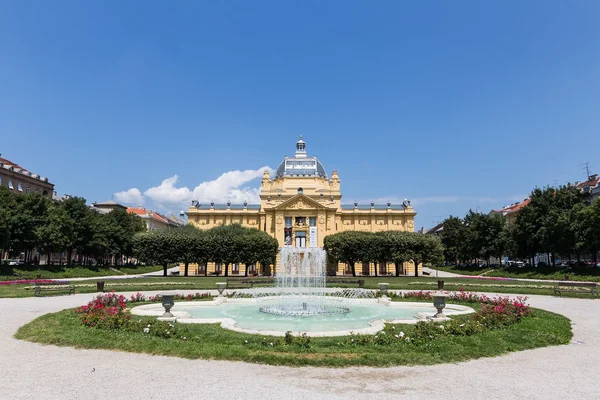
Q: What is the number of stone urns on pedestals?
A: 4